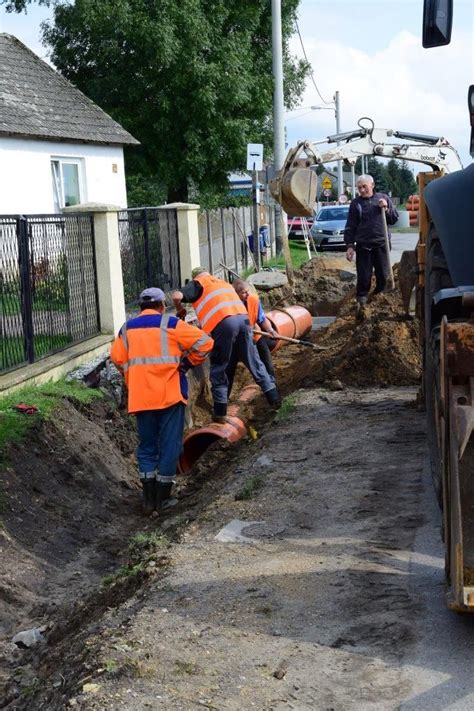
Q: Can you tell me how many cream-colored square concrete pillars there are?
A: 2